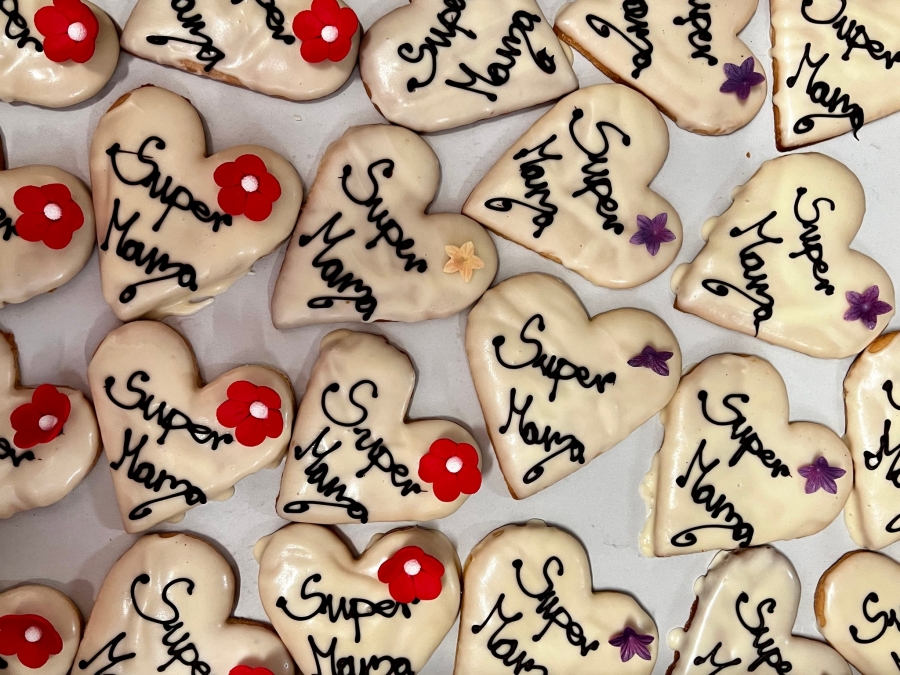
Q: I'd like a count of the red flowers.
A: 10